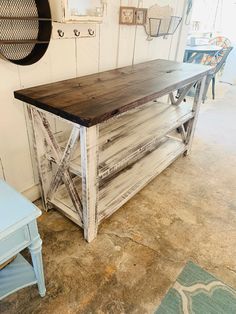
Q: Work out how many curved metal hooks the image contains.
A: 3